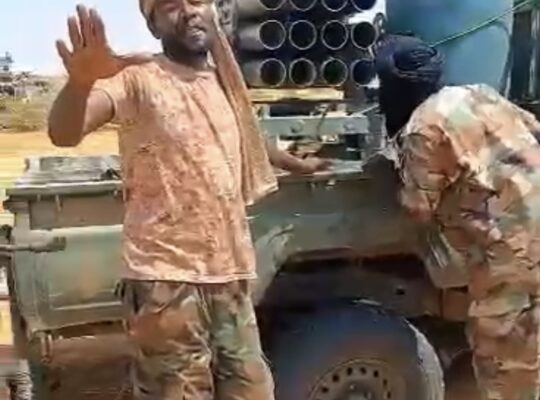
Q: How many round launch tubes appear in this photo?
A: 12